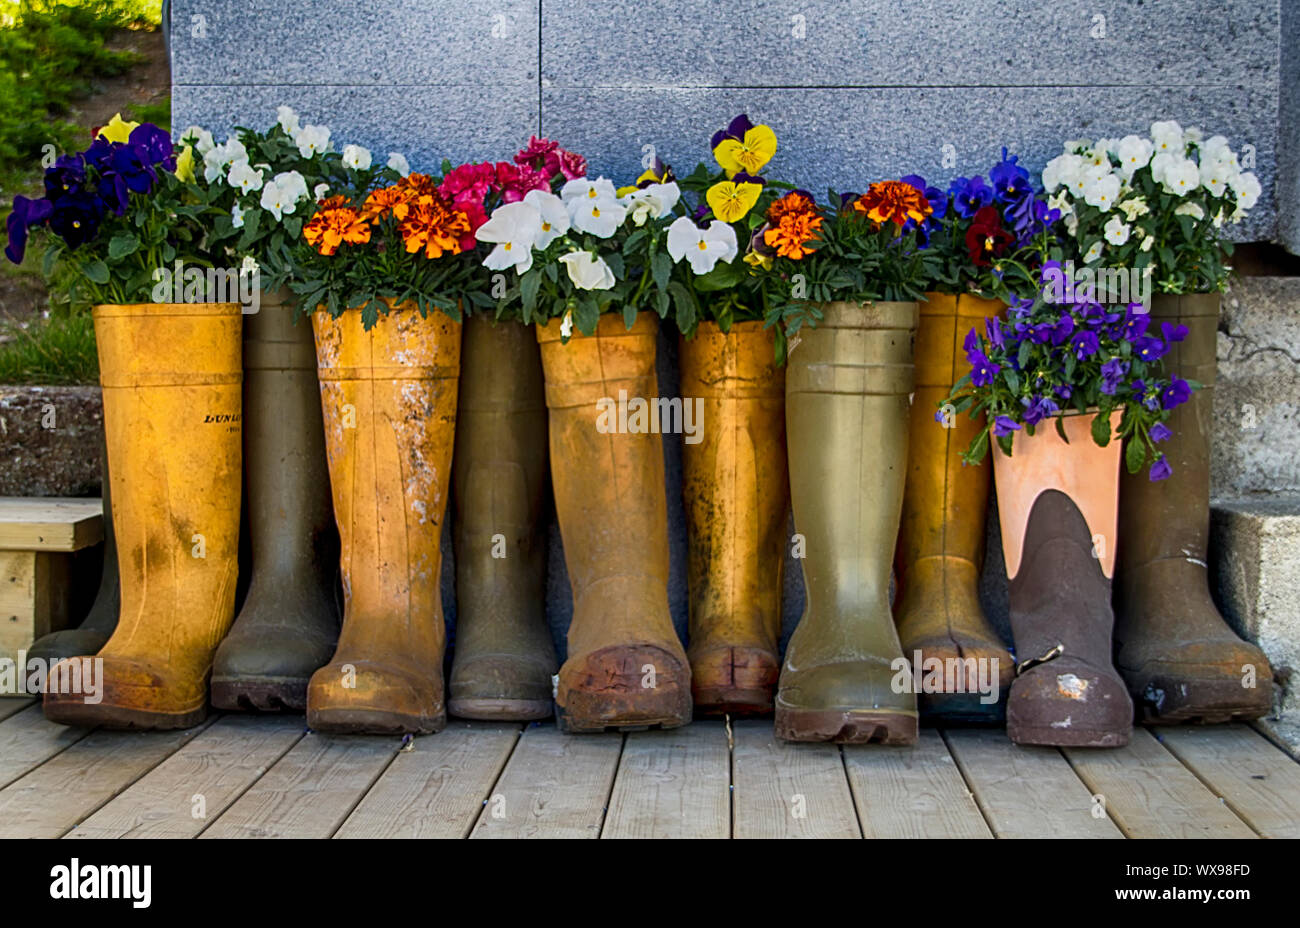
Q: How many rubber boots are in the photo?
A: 11